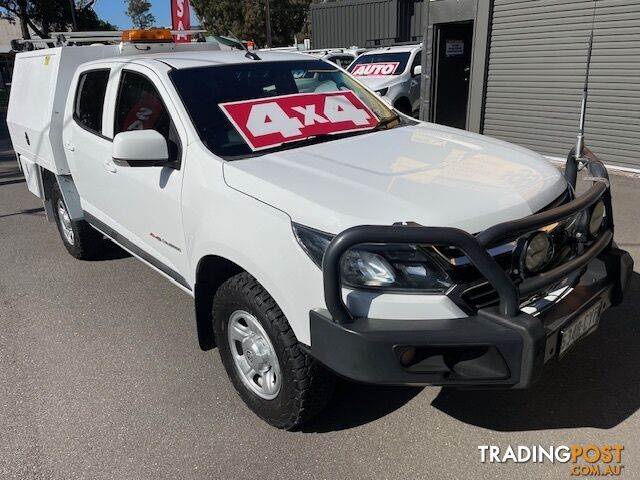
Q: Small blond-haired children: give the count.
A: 0